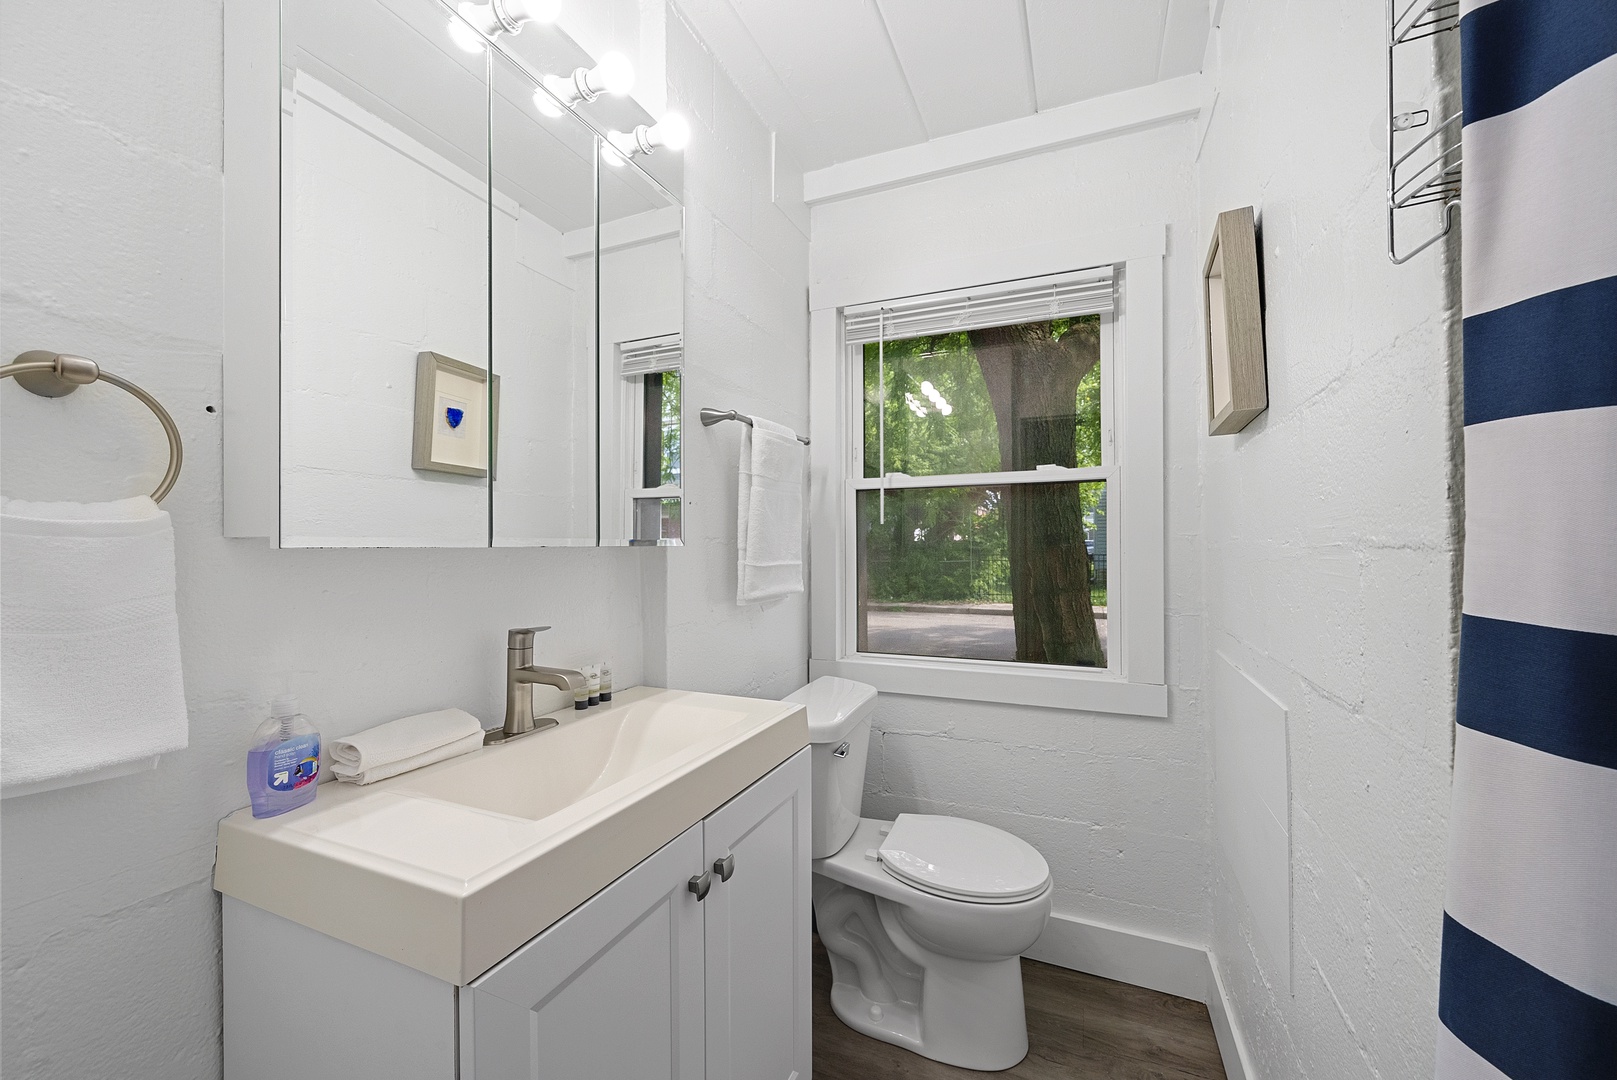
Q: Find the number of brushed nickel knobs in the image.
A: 2